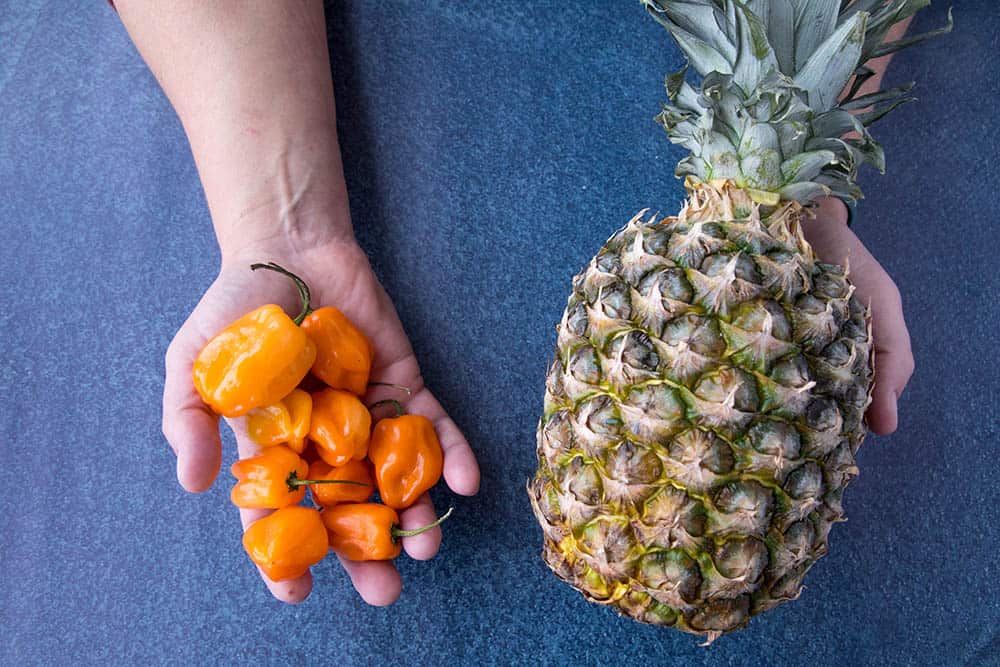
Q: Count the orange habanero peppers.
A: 9